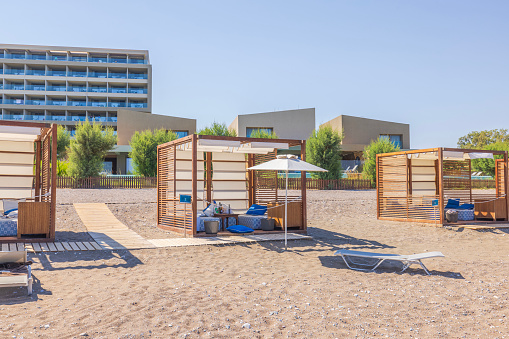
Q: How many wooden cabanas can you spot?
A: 3